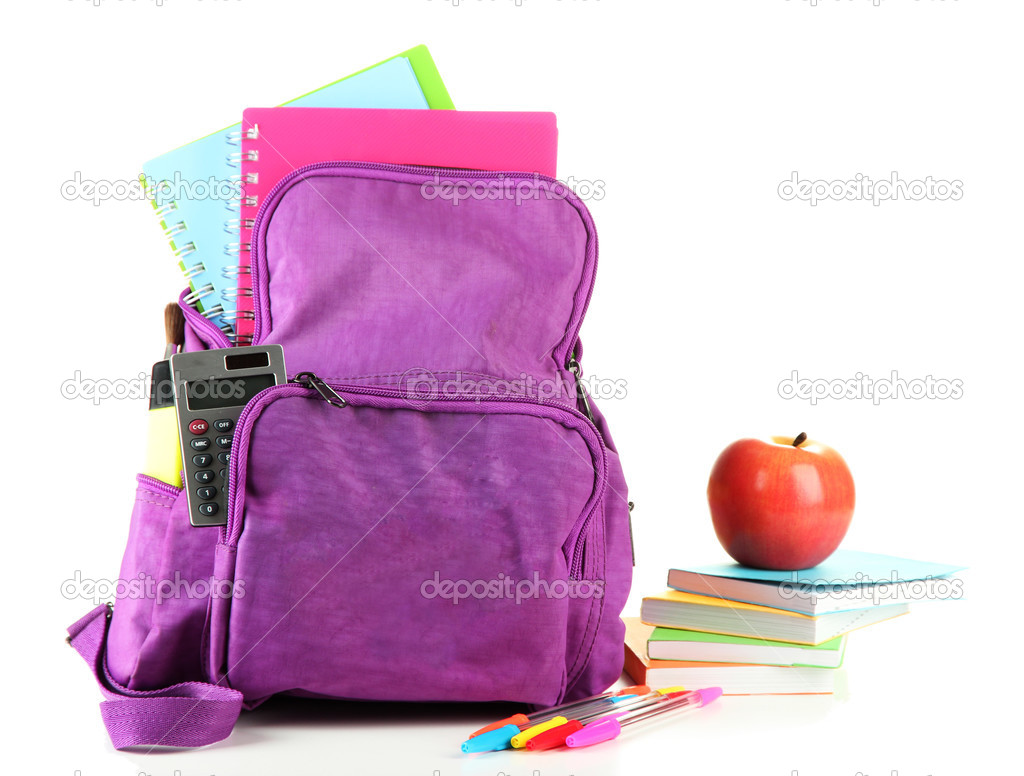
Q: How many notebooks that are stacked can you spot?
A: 4